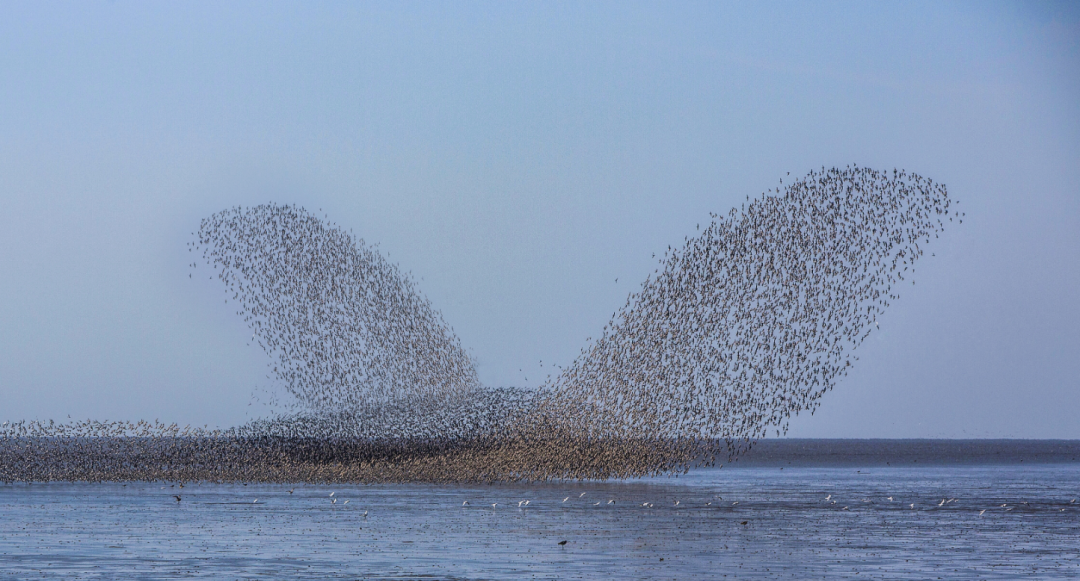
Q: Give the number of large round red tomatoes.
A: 0